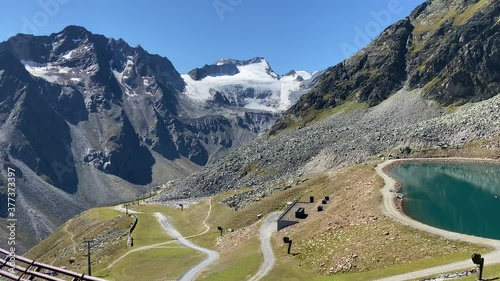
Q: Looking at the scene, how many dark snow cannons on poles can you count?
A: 4